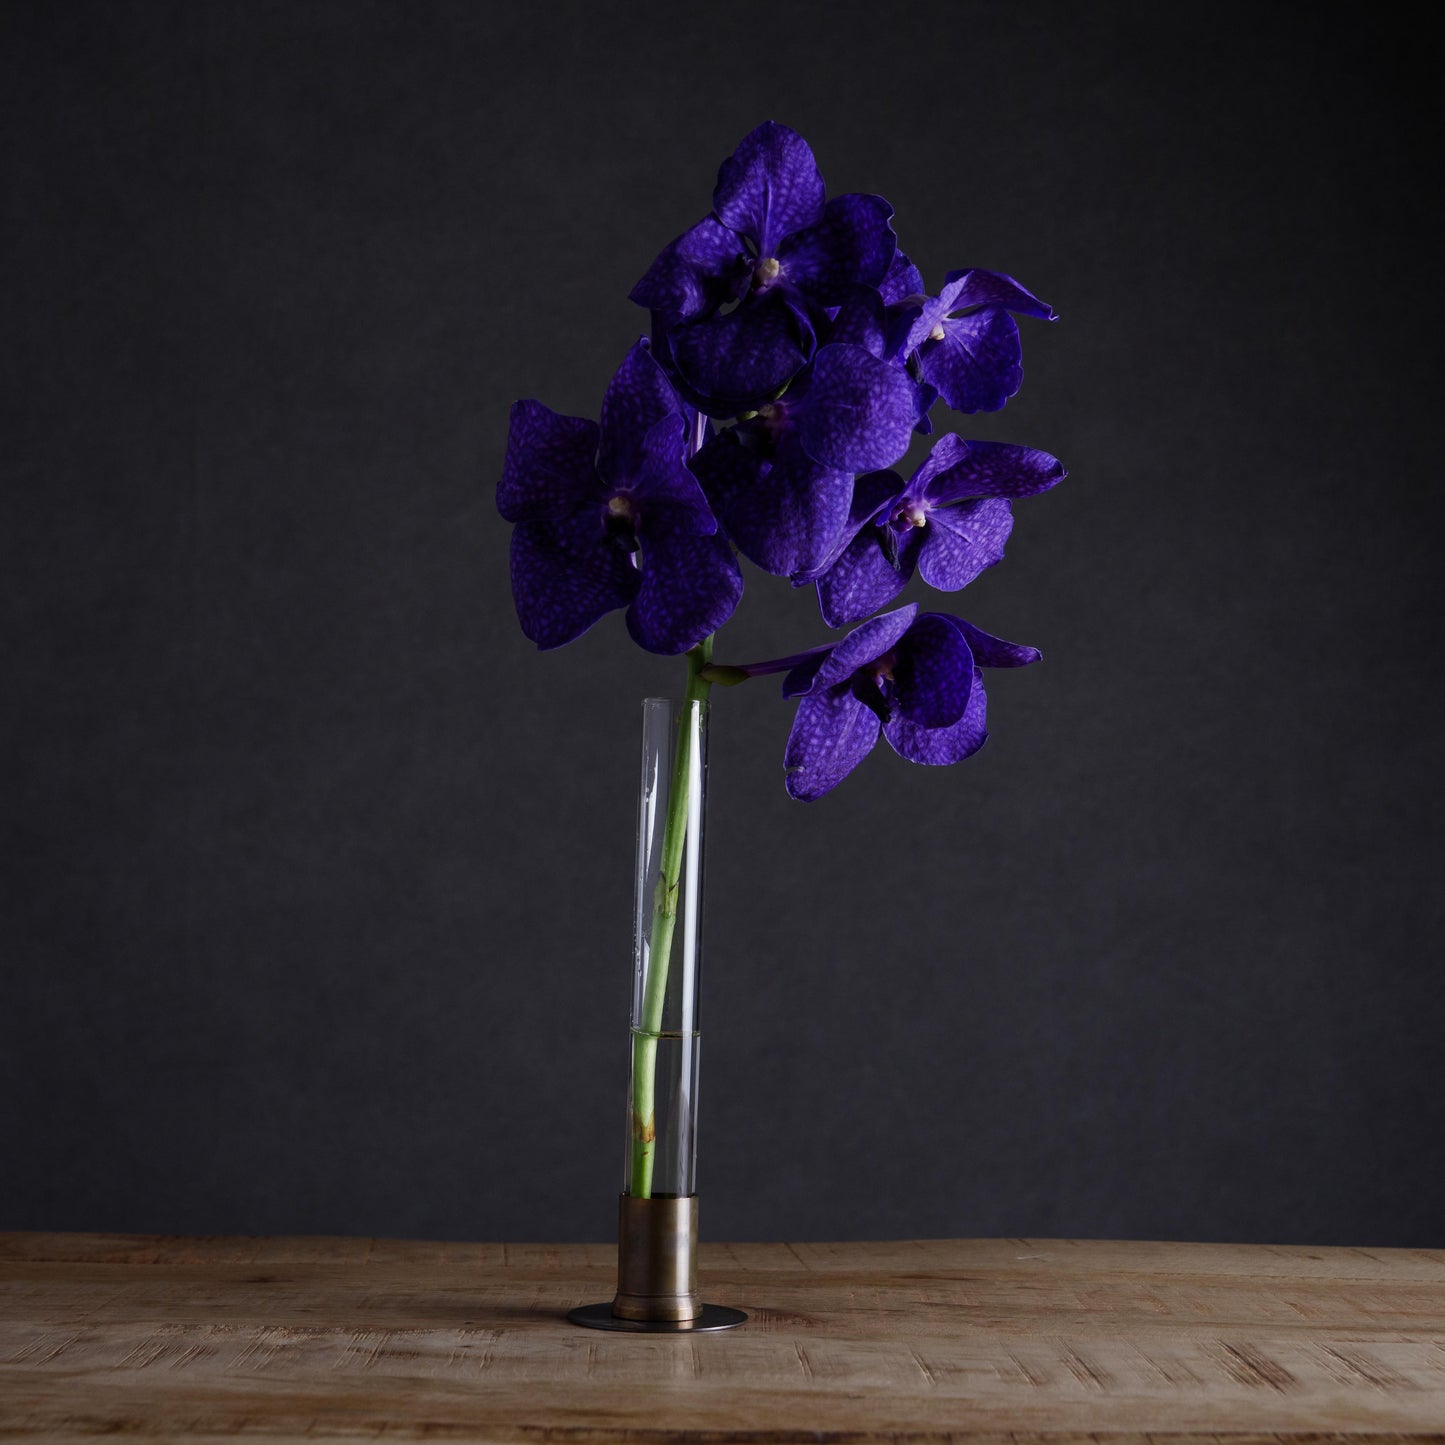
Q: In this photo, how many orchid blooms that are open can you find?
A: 6